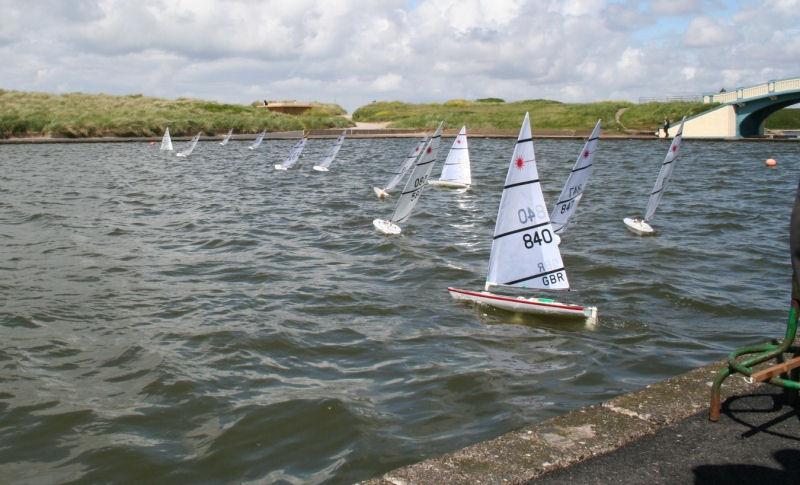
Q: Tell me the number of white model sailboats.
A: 12